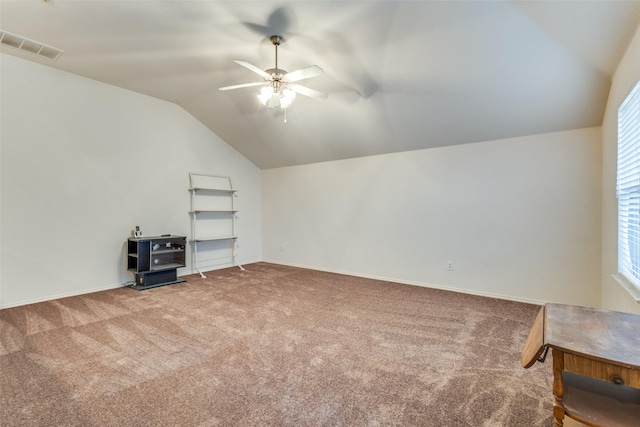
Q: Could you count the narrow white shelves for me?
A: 3